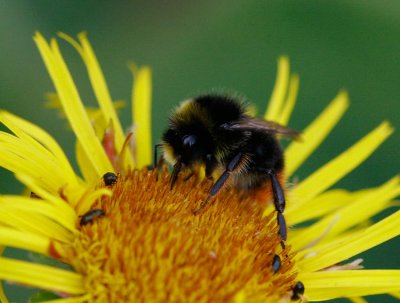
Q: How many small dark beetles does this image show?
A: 4